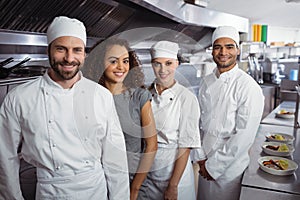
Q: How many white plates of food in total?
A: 4